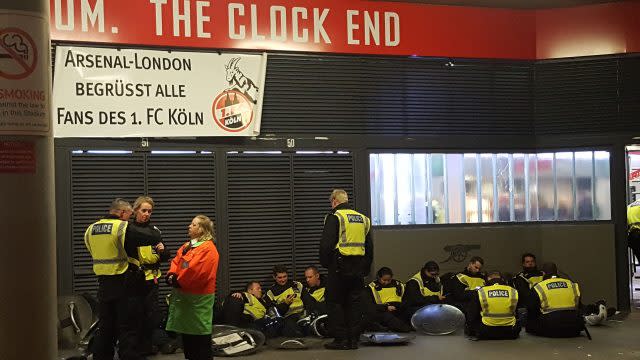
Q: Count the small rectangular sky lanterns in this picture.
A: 0